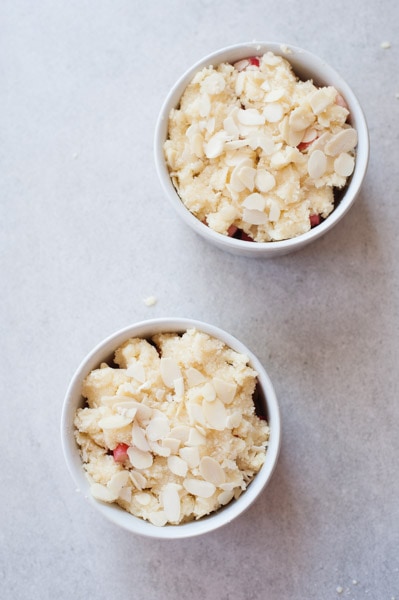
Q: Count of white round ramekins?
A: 2